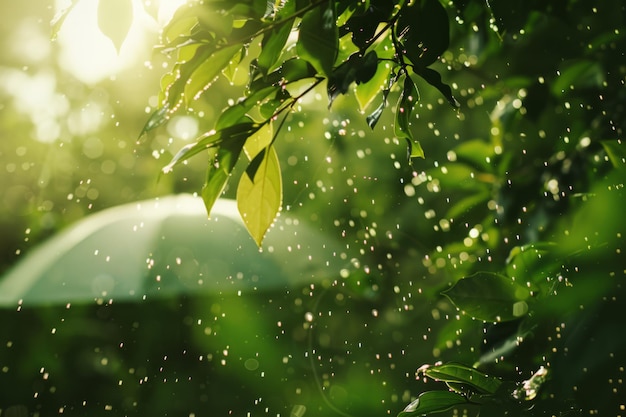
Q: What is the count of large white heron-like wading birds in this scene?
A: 0